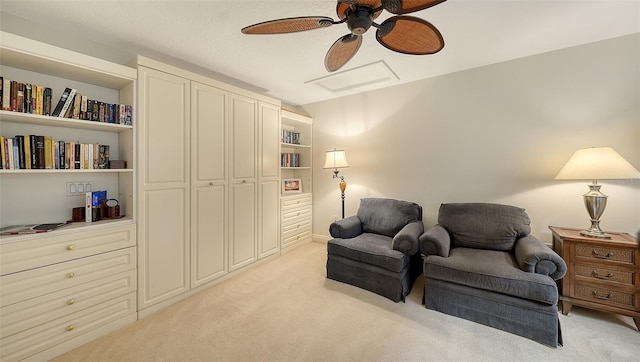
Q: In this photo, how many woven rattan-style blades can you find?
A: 5